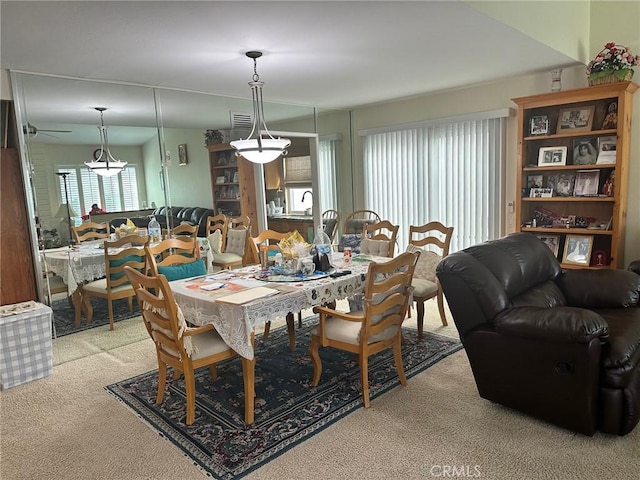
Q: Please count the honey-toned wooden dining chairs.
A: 6